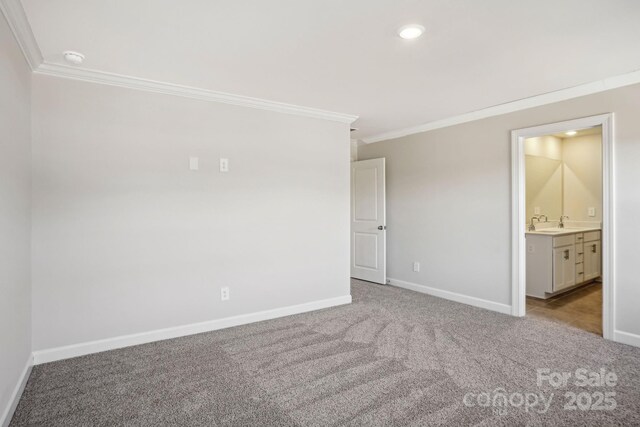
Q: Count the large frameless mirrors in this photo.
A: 1